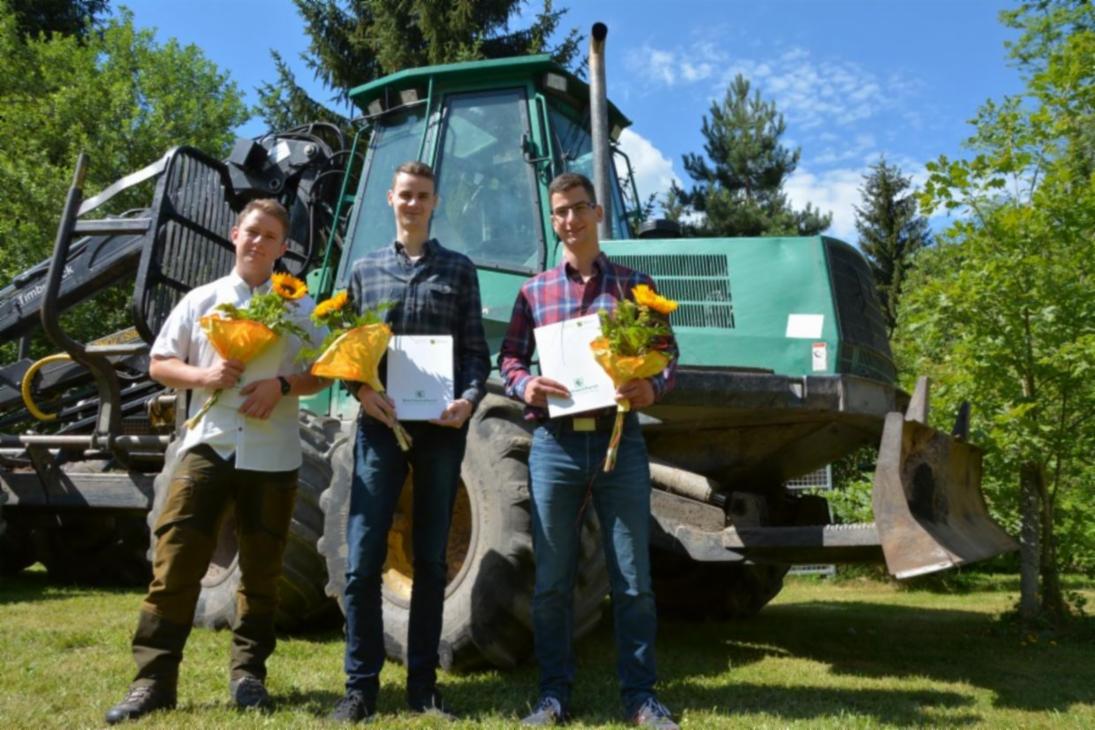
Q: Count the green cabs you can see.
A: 1